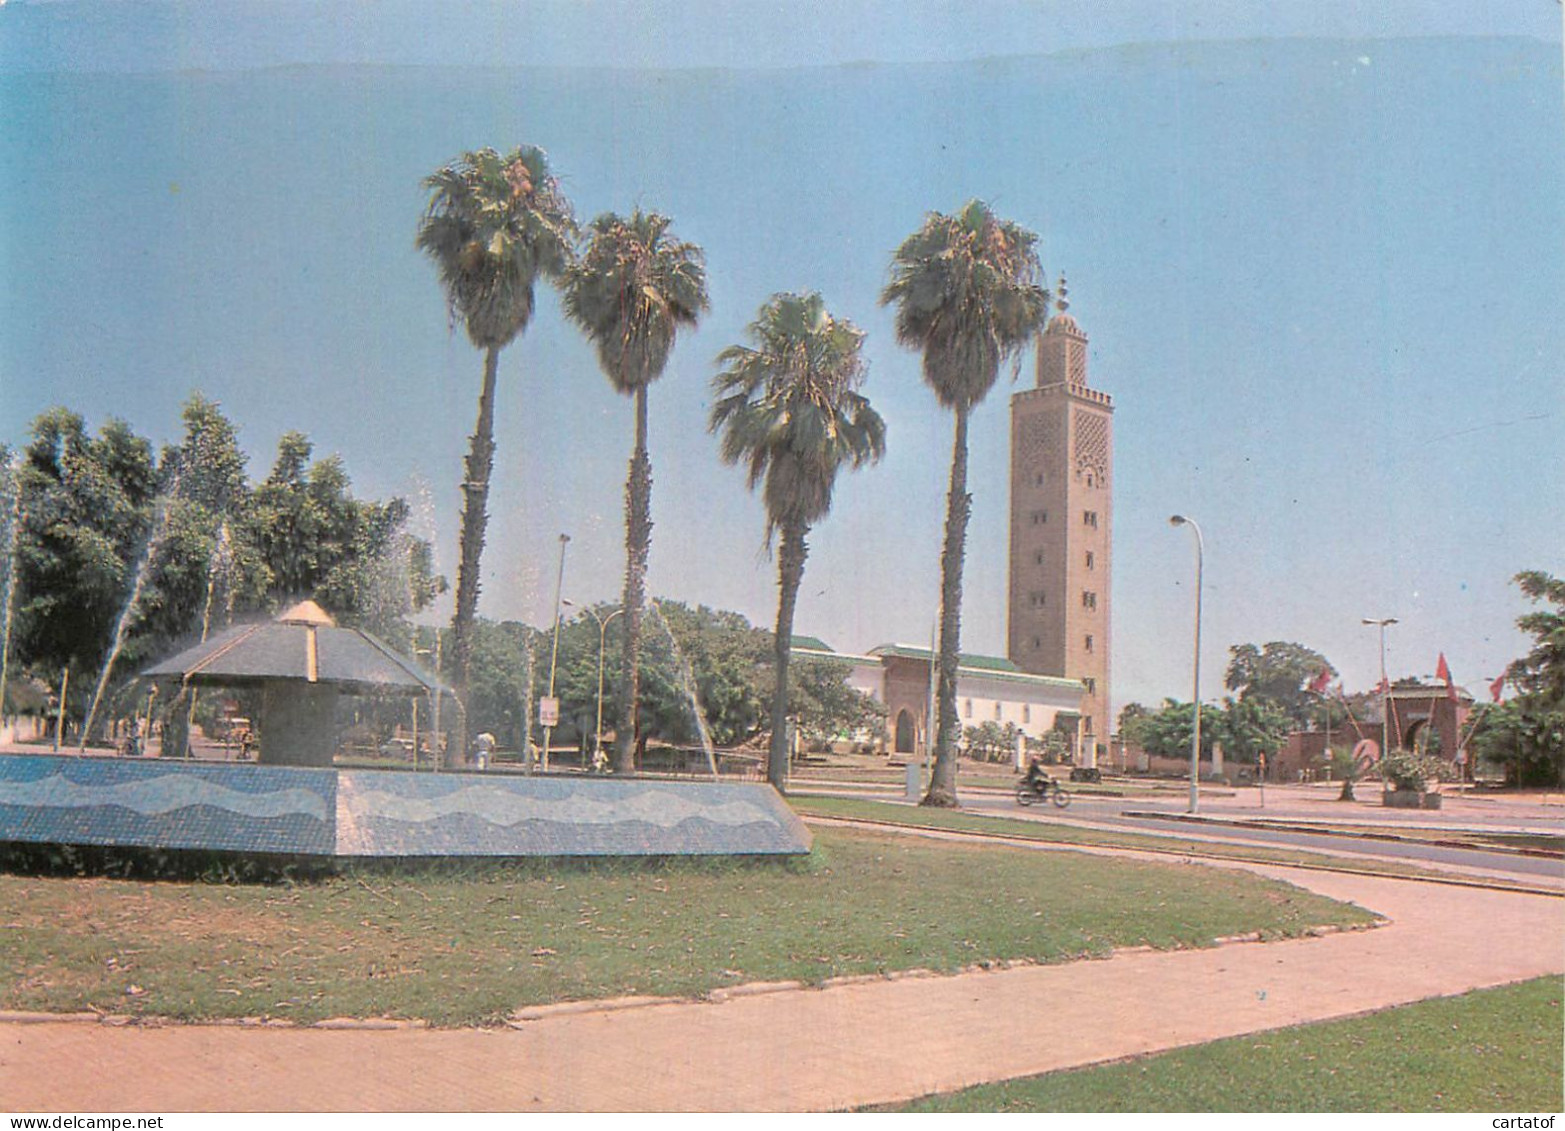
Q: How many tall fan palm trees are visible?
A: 4